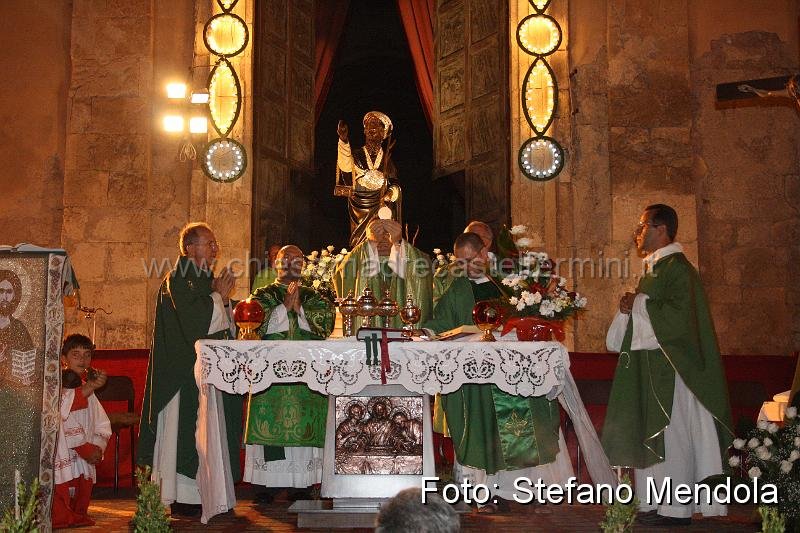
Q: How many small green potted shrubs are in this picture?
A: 4